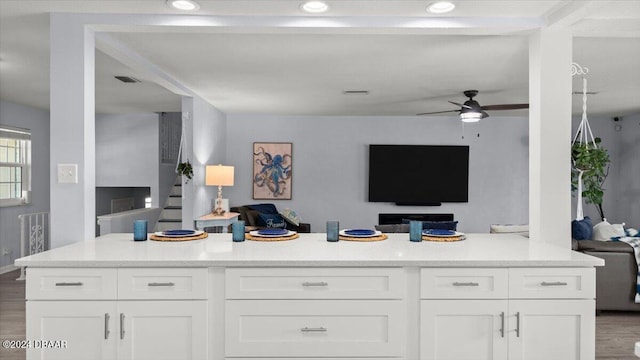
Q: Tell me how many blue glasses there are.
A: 4